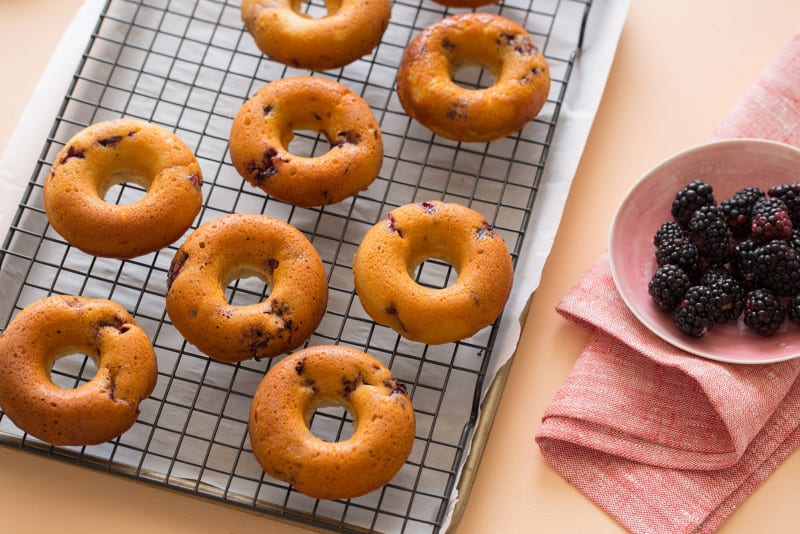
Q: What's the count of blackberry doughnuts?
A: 9